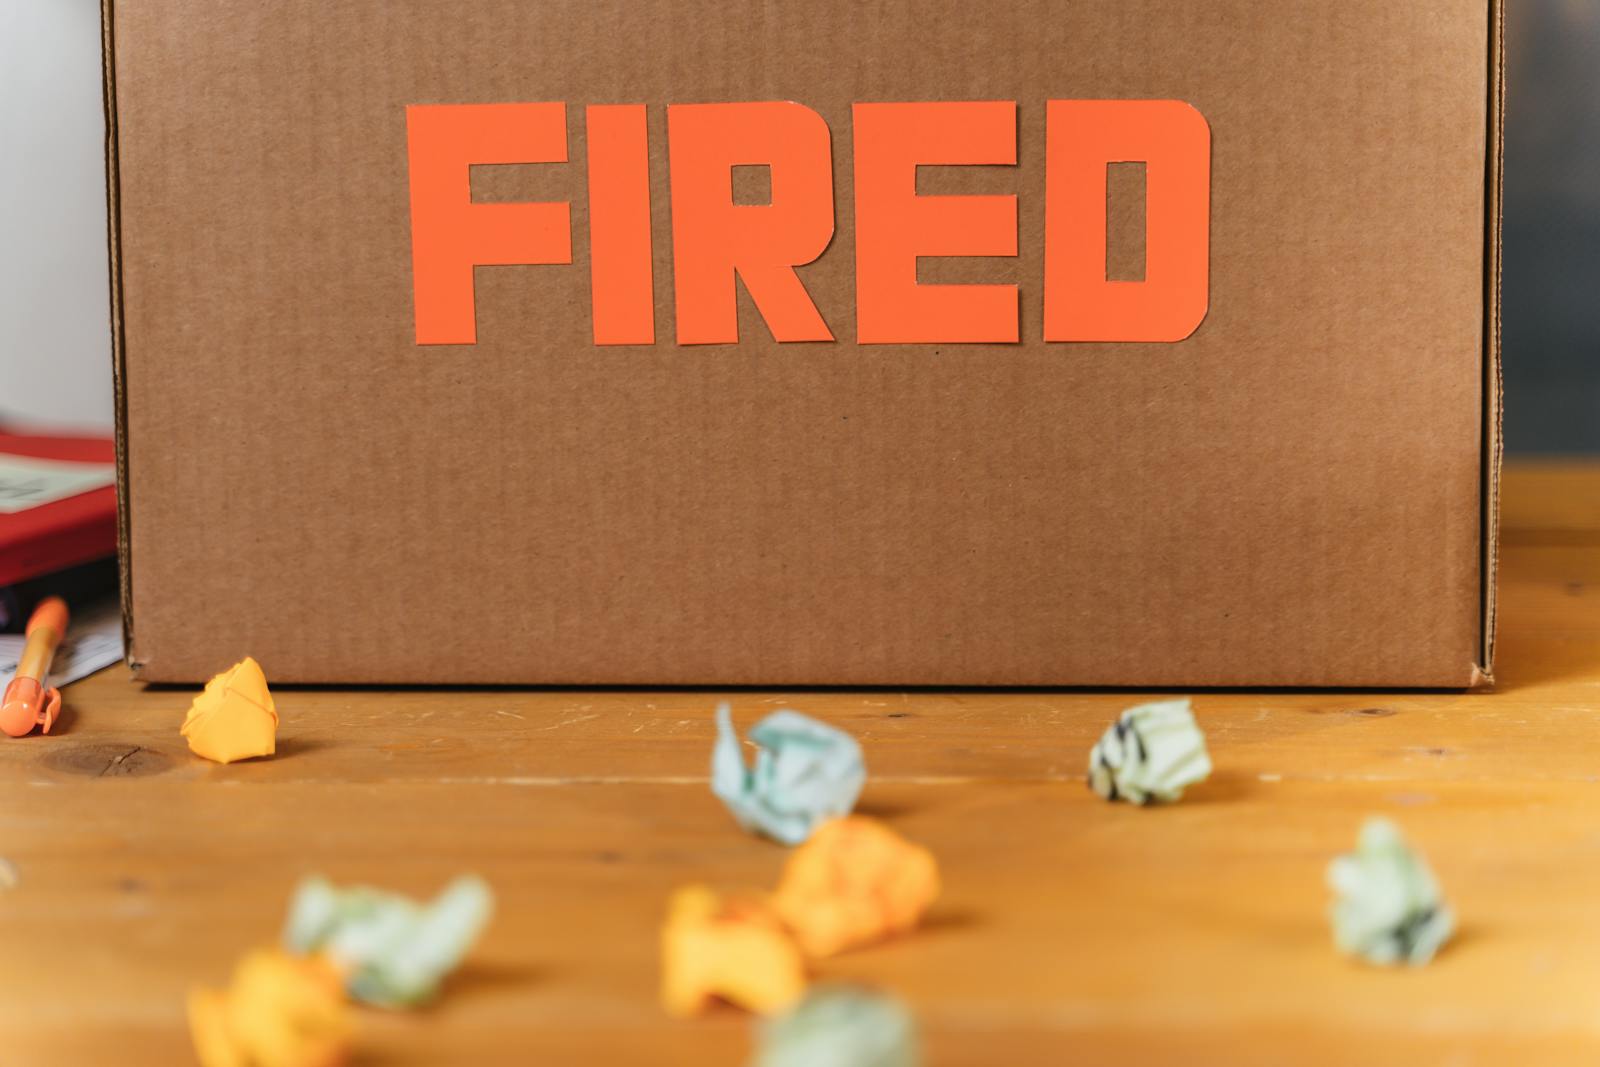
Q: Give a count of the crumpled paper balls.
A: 9